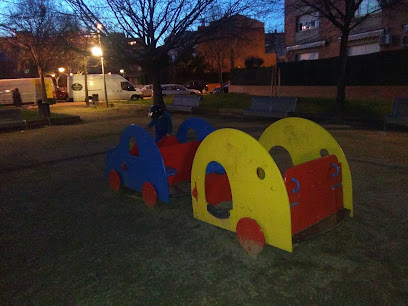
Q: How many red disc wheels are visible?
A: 3